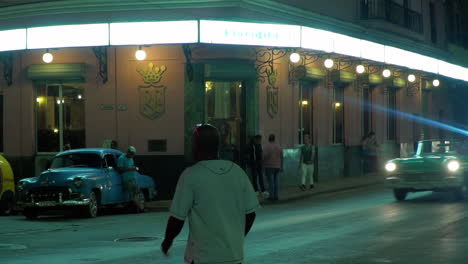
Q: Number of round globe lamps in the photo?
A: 8